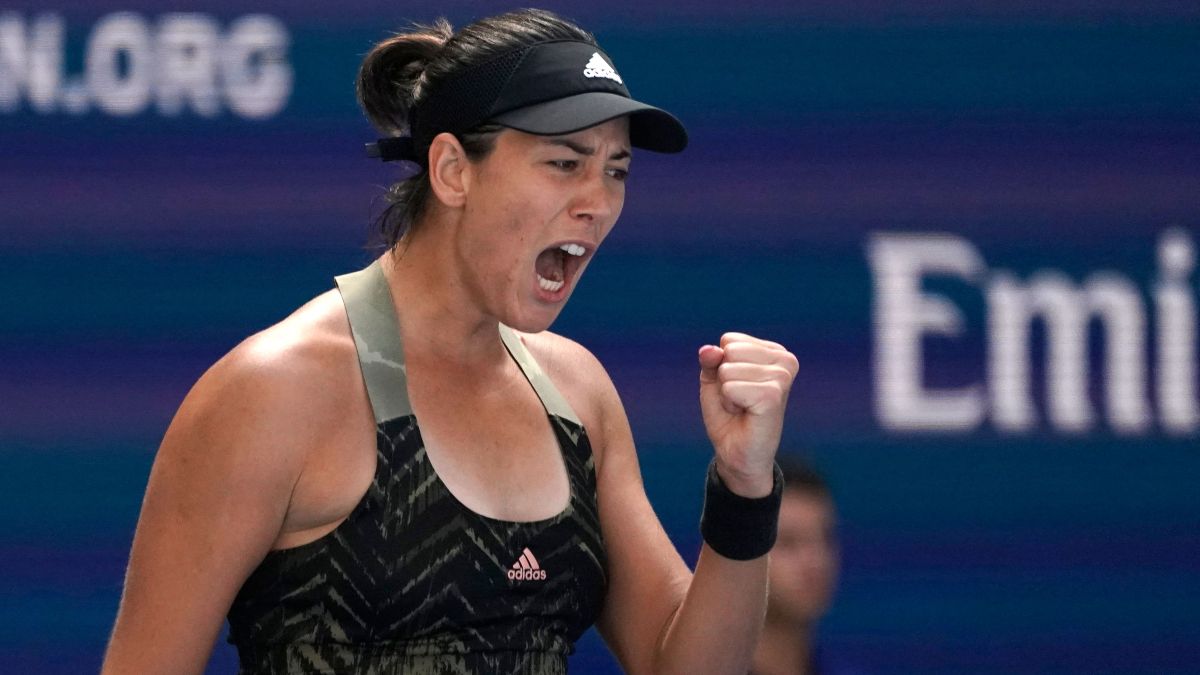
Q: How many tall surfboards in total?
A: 0